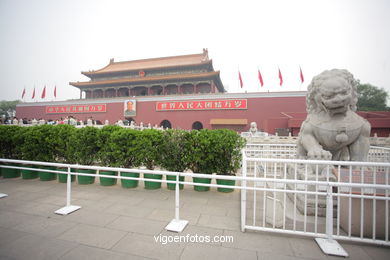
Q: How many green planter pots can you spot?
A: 11